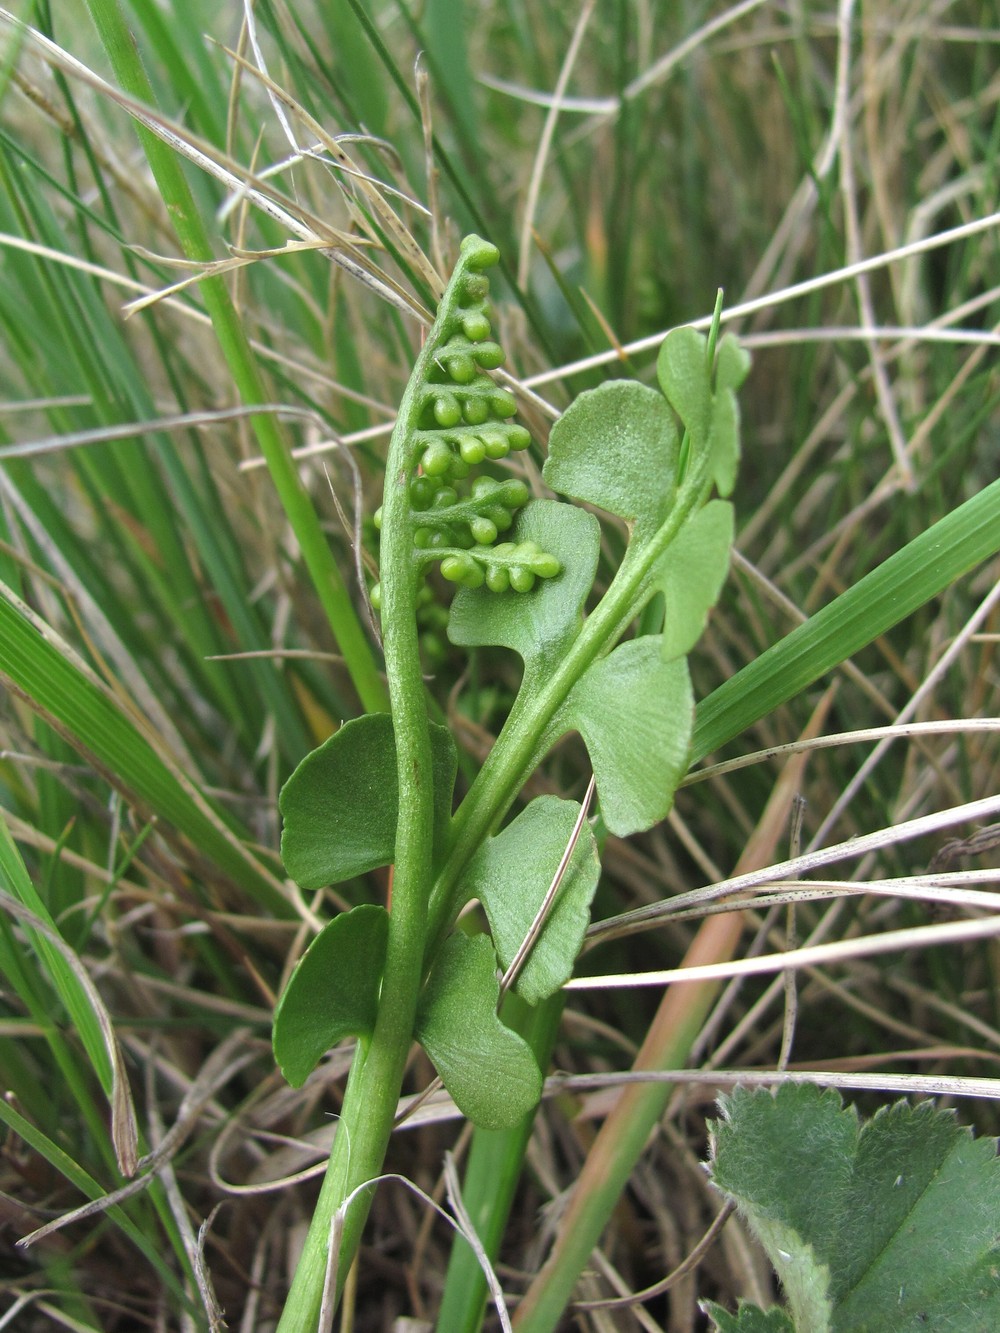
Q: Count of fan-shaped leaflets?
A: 11